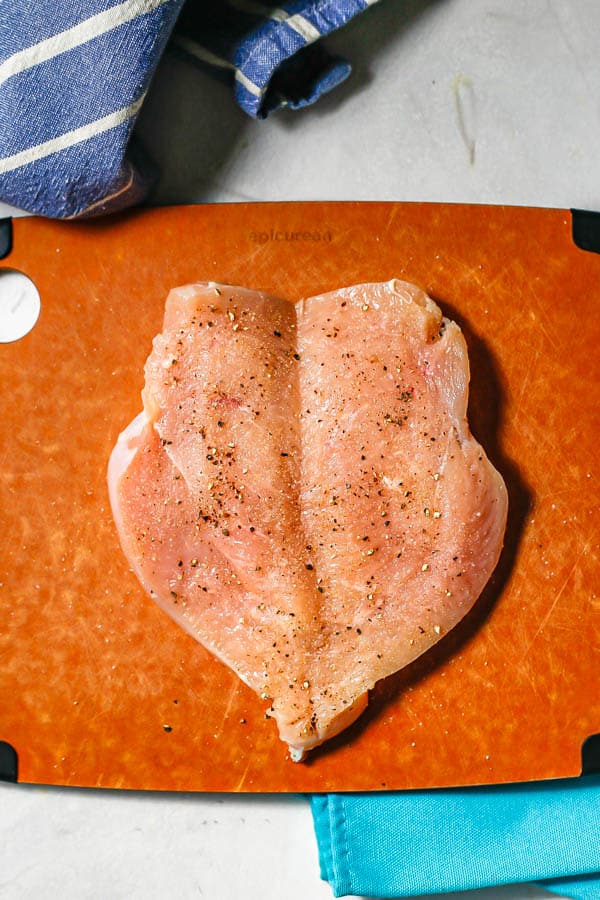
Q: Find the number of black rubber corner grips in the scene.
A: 4